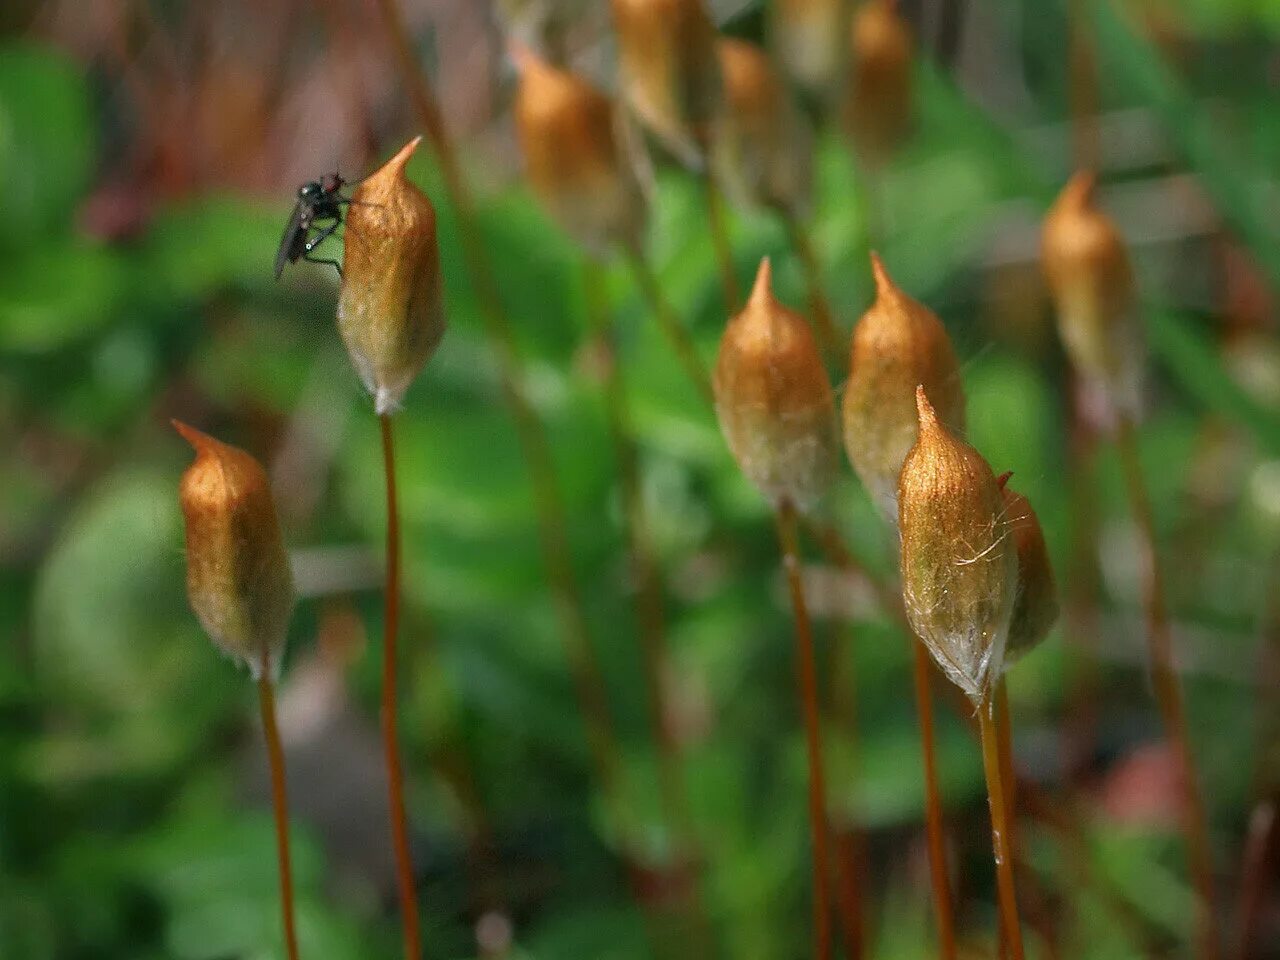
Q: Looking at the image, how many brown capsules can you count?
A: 12